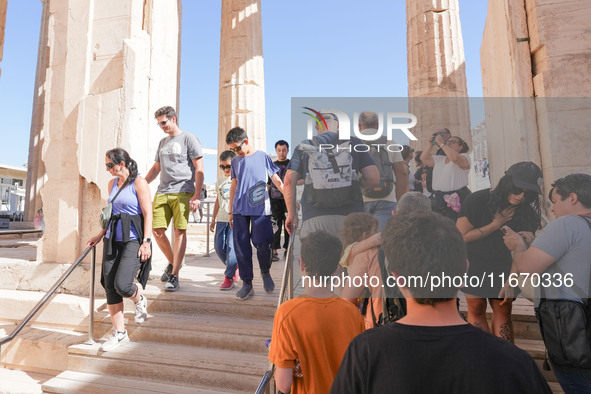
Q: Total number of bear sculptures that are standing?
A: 0